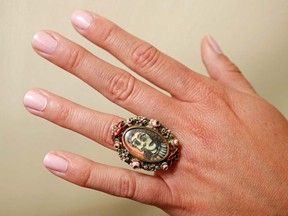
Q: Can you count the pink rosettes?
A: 6